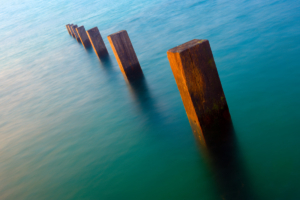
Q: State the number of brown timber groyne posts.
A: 7